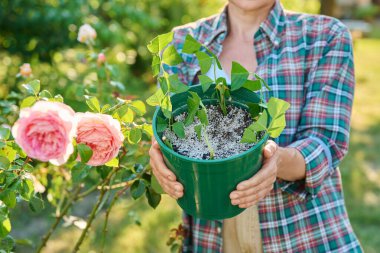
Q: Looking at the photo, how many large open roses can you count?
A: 2